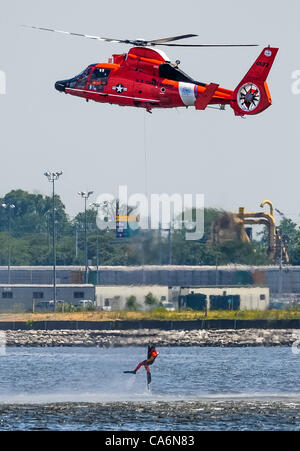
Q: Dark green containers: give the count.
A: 2